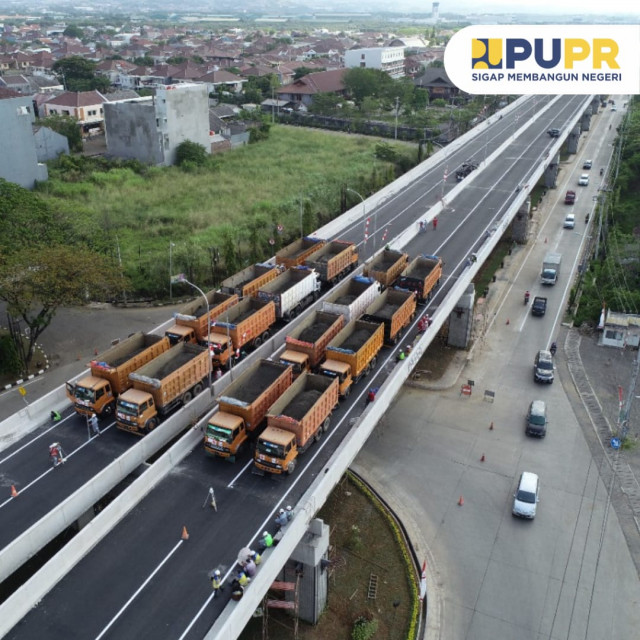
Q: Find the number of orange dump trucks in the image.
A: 14